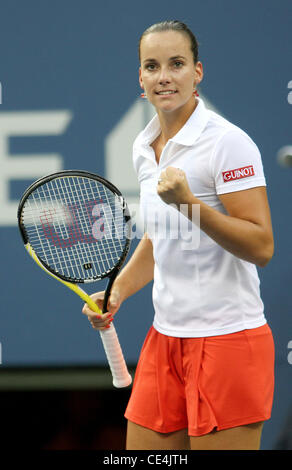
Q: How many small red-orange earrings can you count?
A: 2